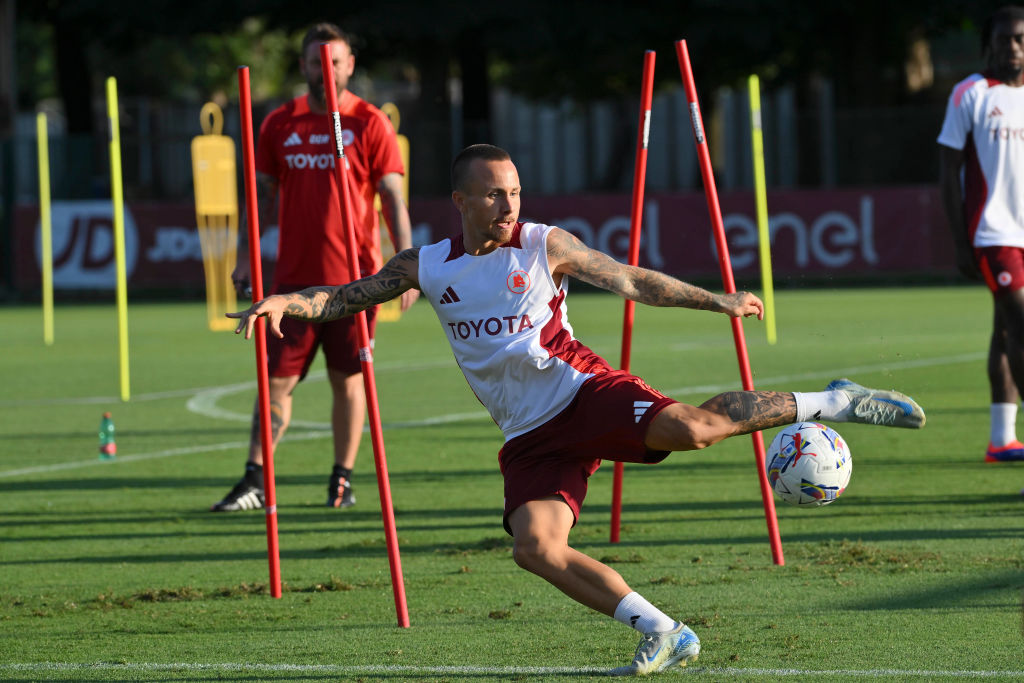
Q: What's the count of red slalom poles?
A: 4